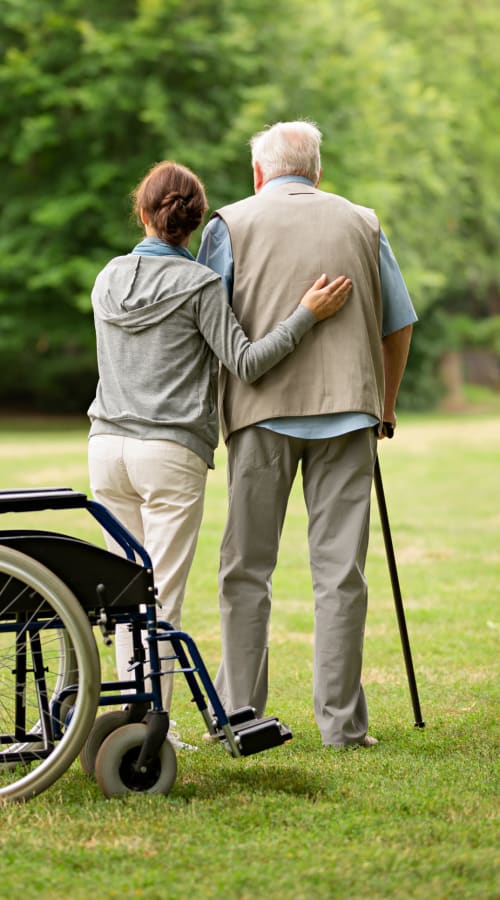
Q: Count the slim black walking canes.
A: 1